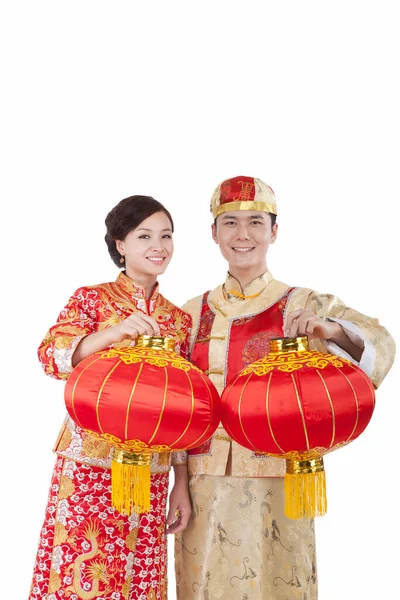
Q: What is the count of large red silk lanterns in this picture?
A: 2